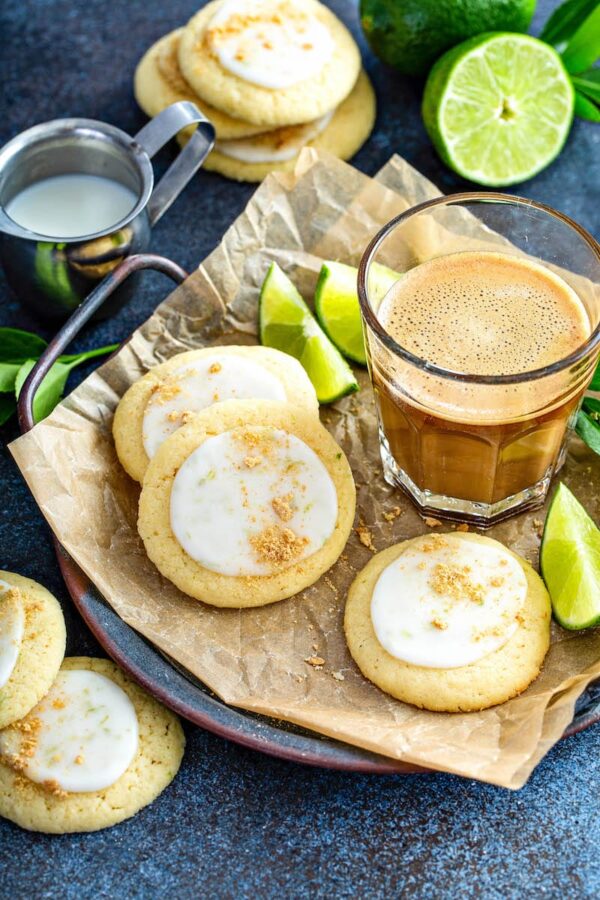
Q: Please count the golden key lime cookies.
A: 8